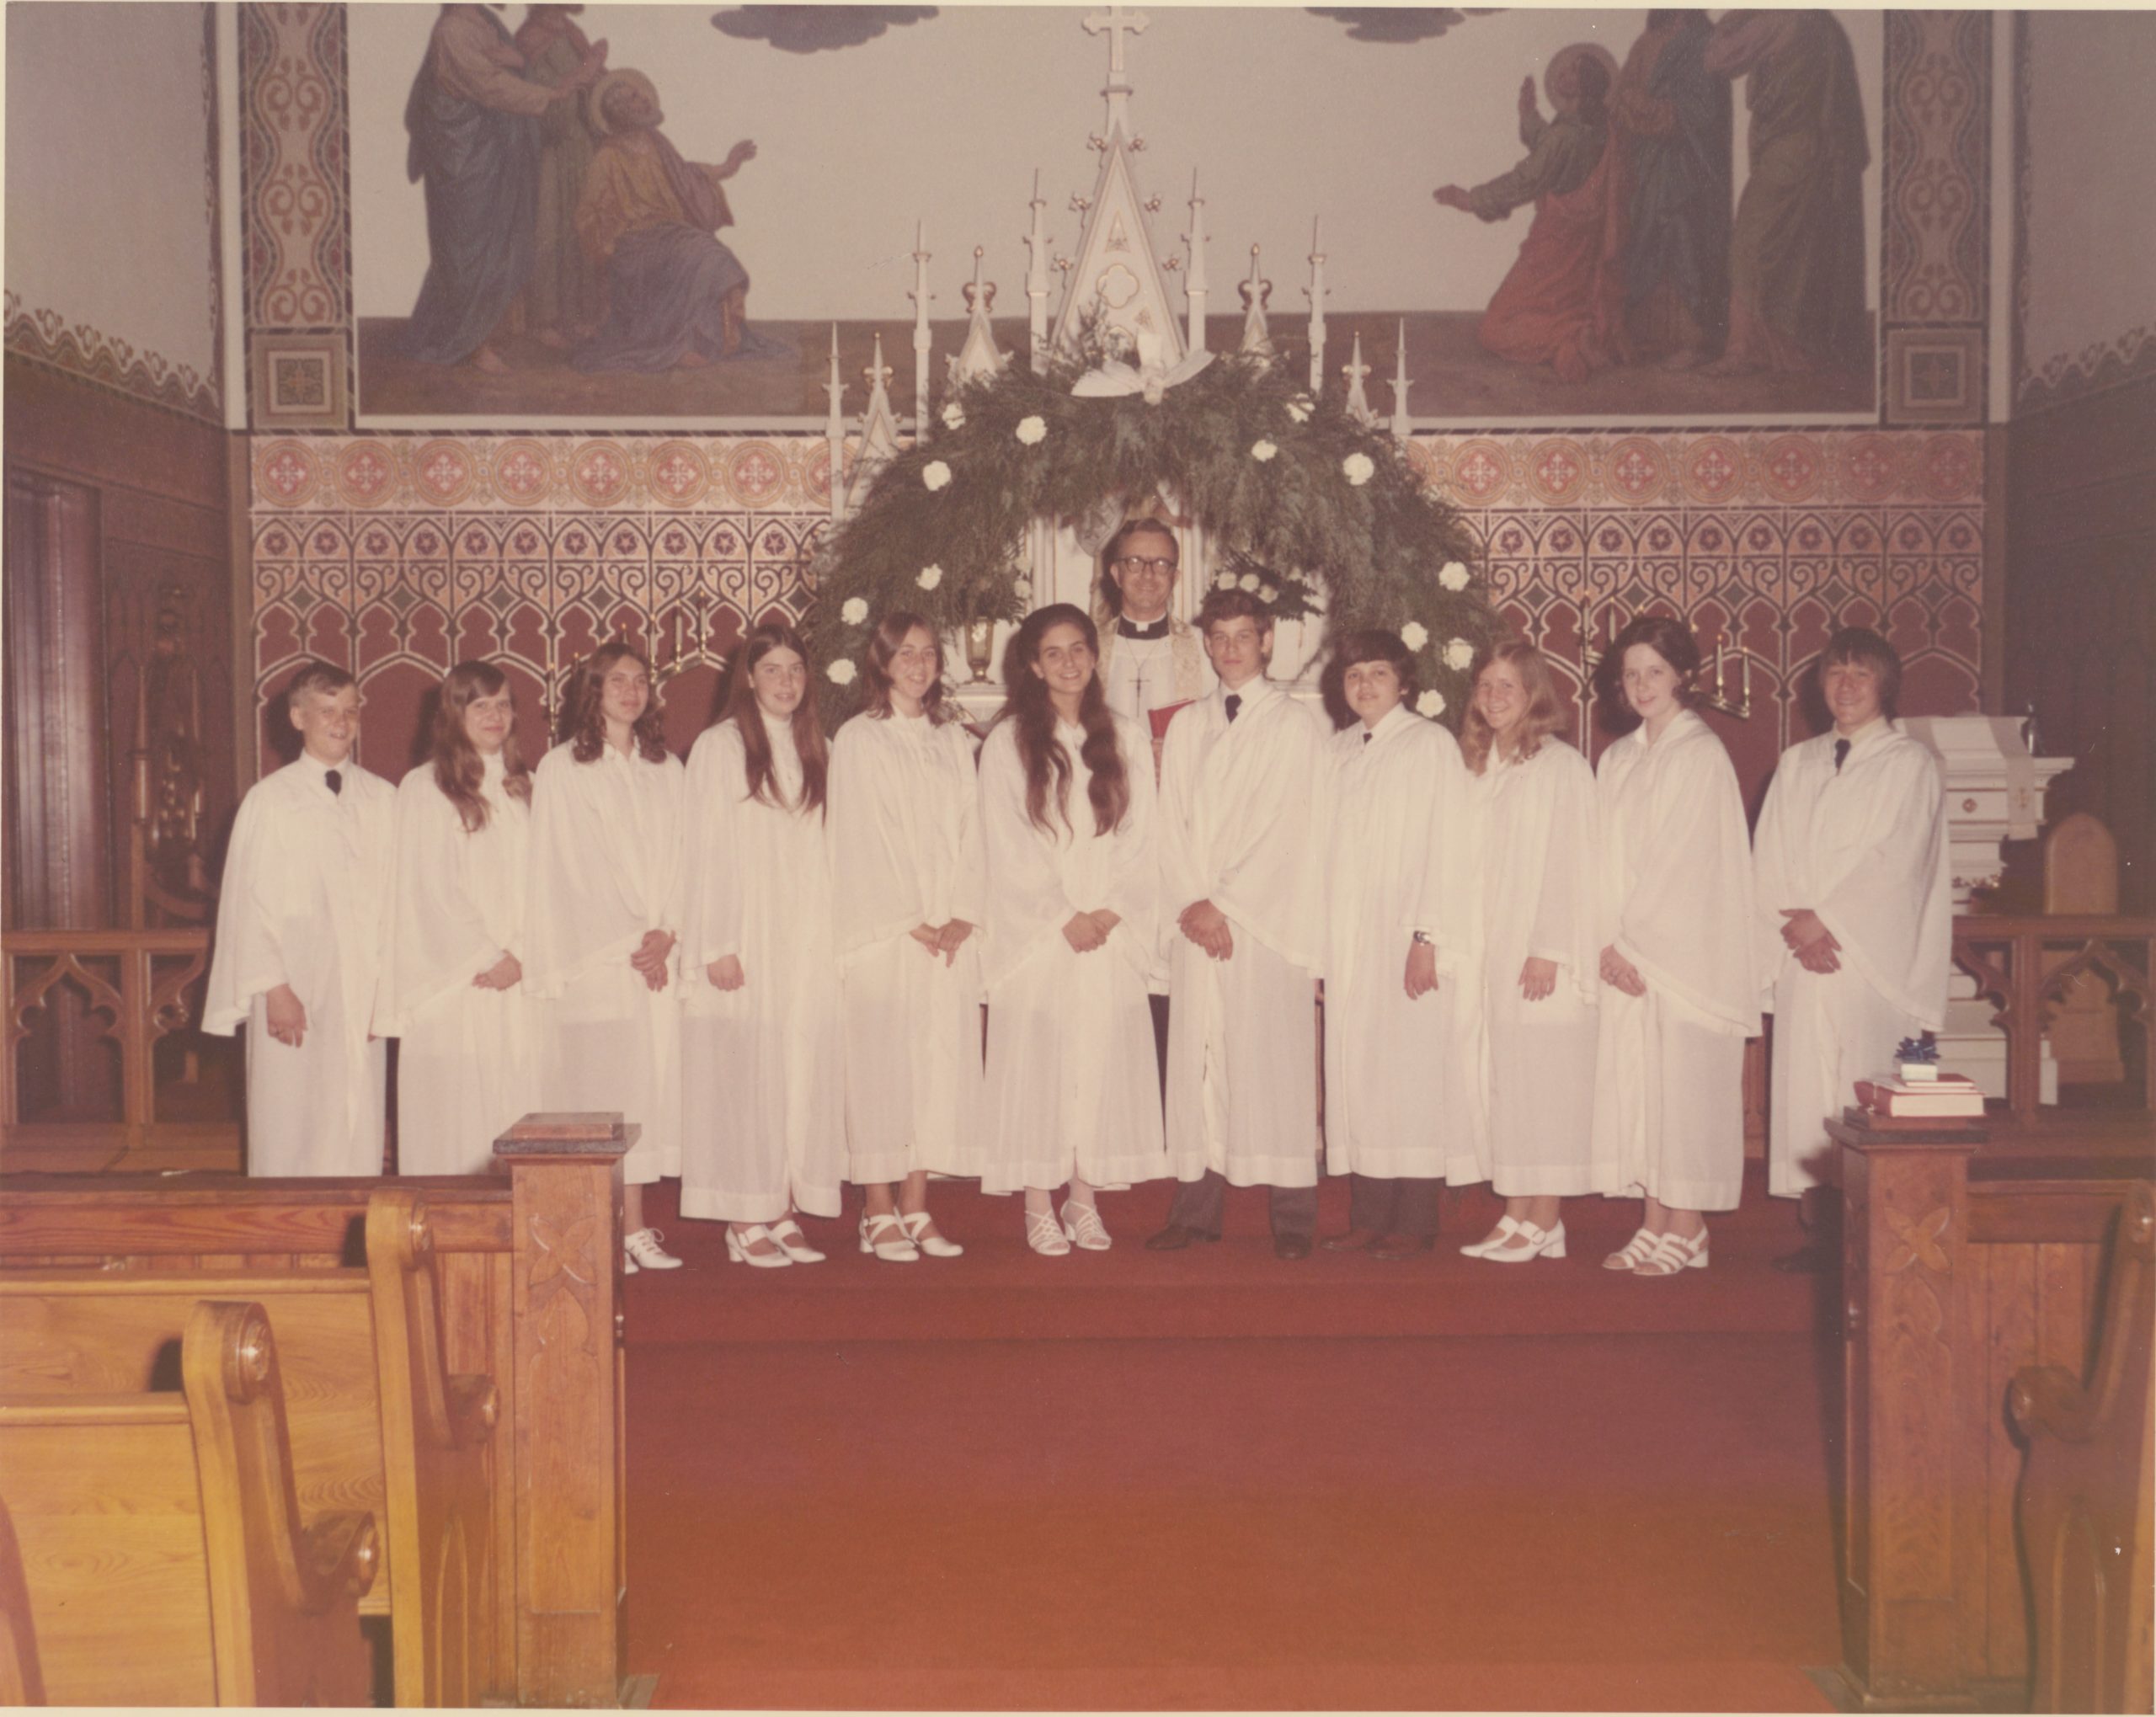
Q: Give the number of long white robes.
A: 11